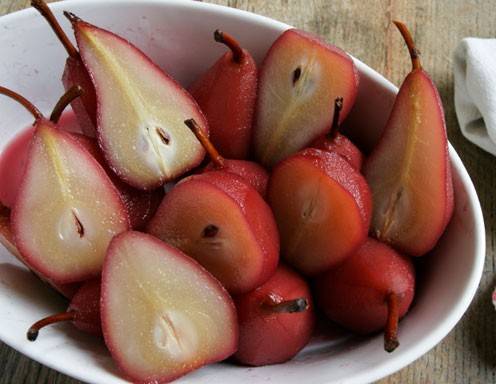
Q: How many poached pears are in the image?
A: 15